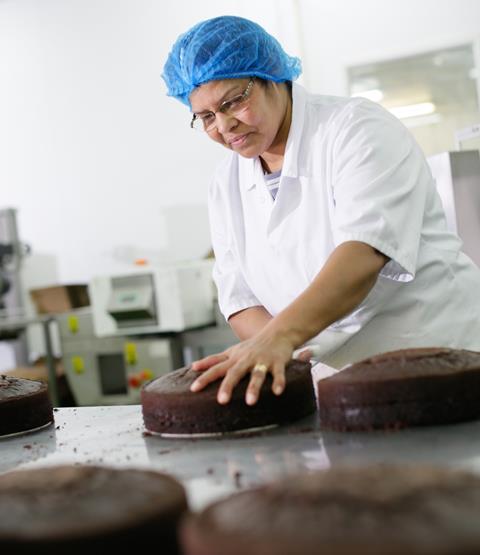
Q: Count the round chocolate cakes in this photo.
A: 5